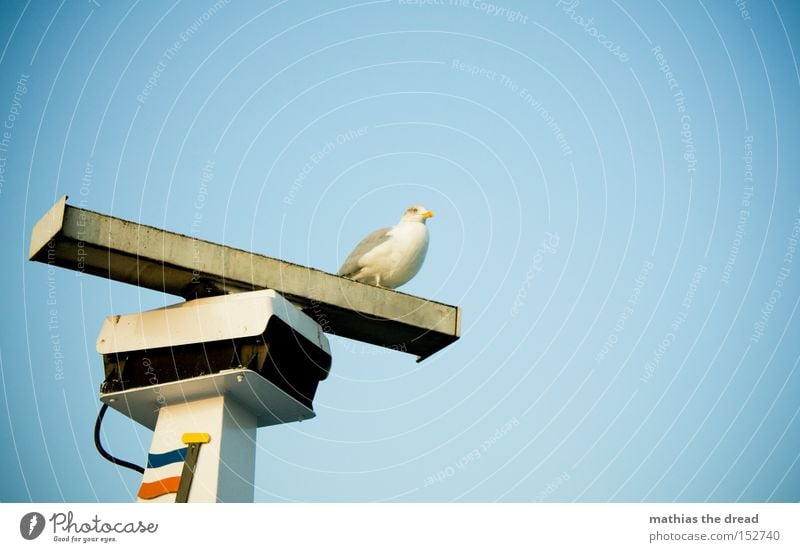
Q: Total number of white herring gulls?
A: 1